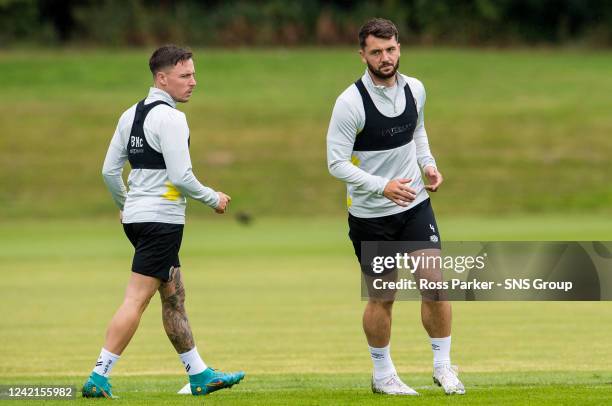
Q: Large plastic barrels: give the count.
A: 0